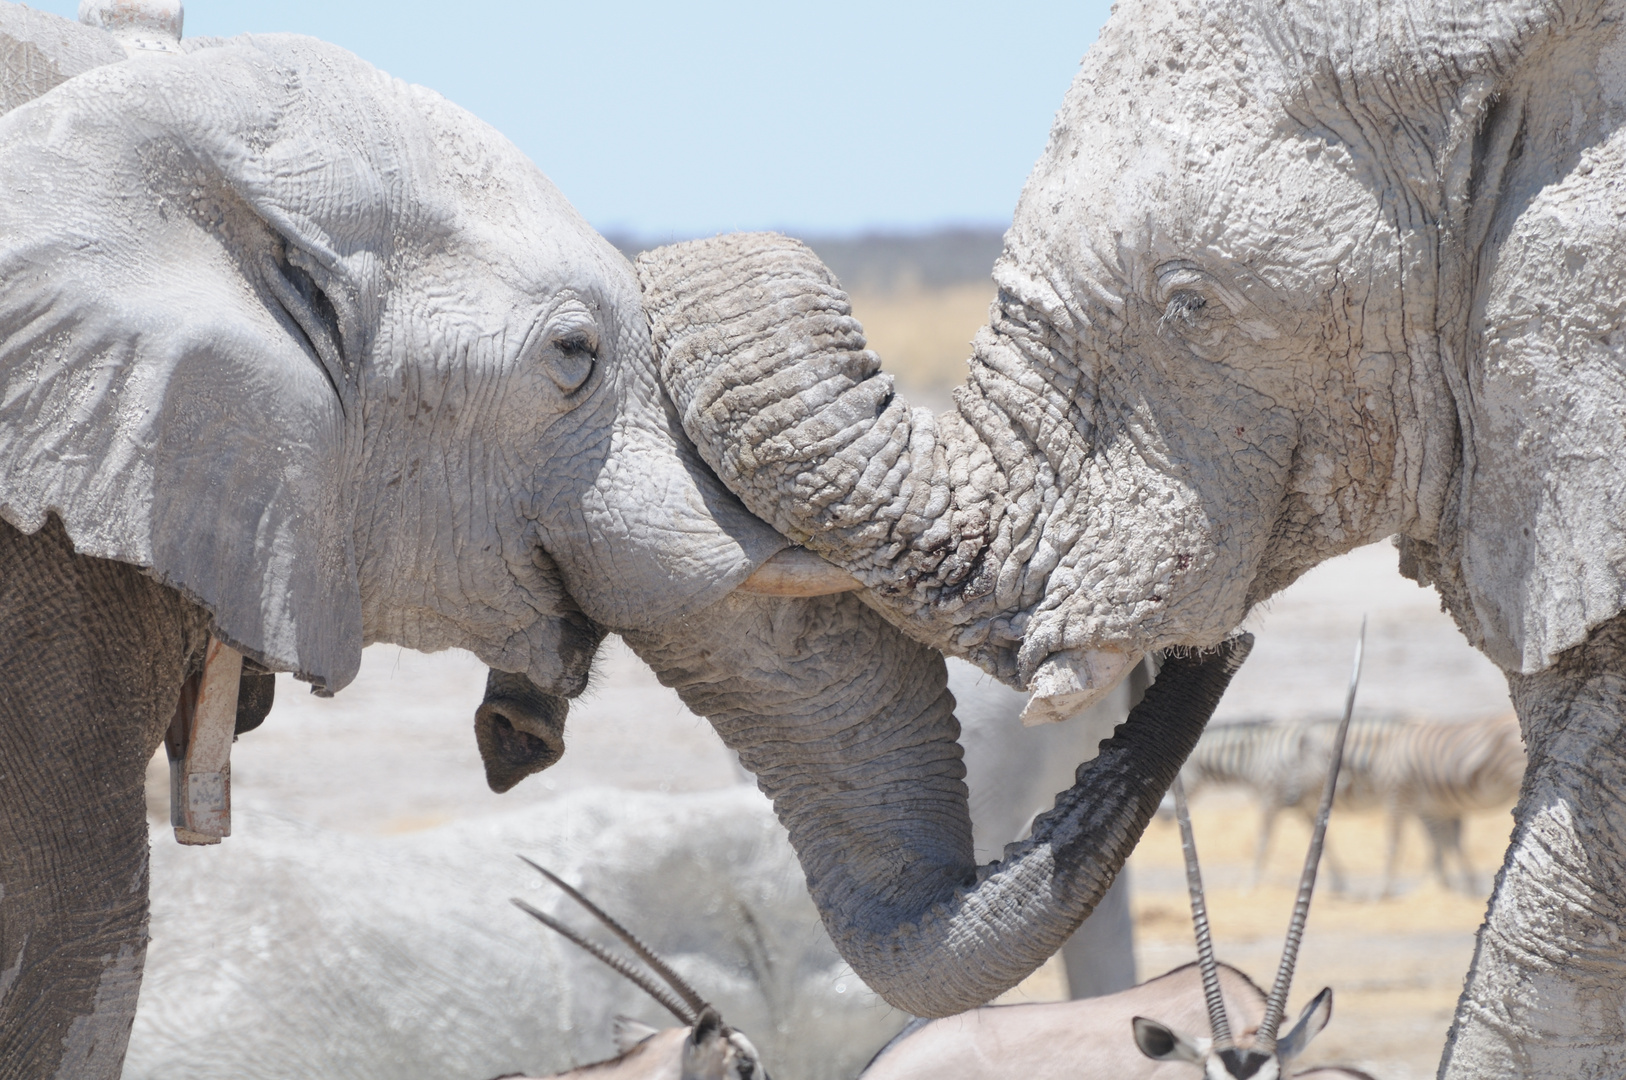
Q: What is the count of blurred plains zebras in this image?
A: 2